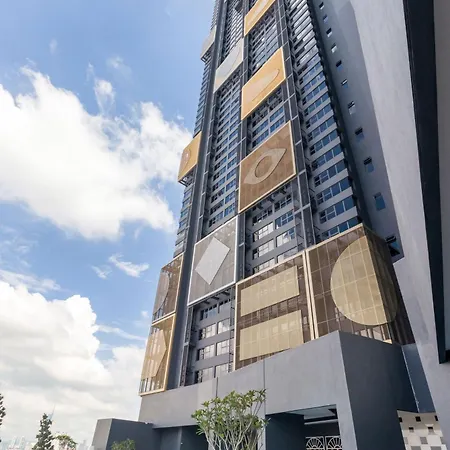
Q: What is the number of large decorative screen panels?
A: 11